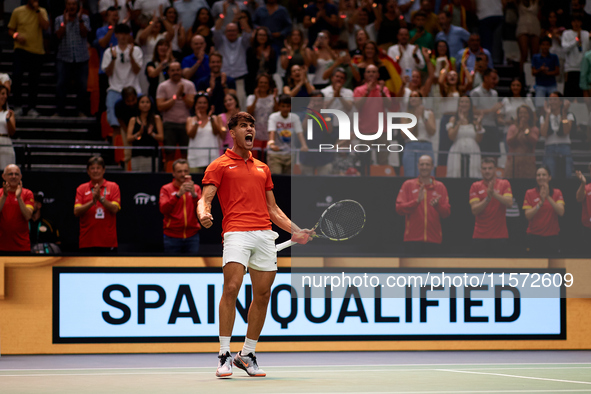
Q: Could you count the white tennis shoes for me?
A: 2